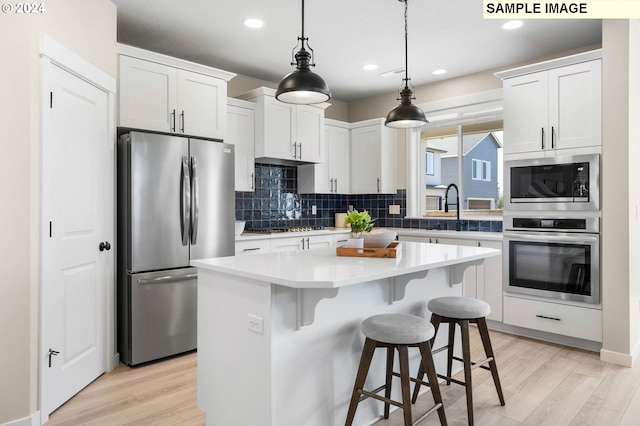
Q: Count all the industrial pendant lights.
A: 2